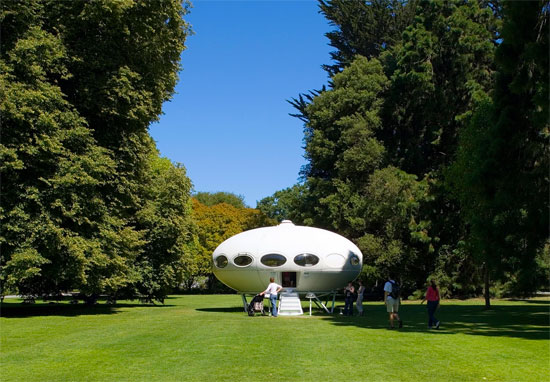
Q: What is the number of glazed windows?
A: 5